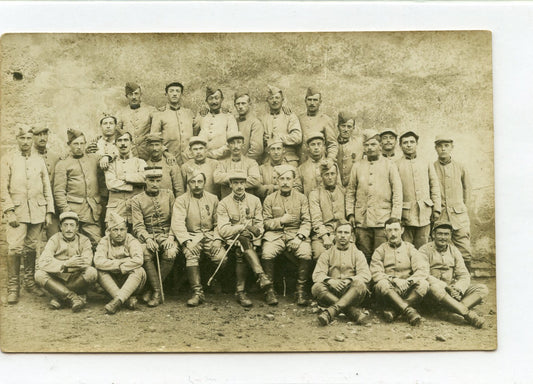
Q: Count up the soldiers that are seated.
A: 10